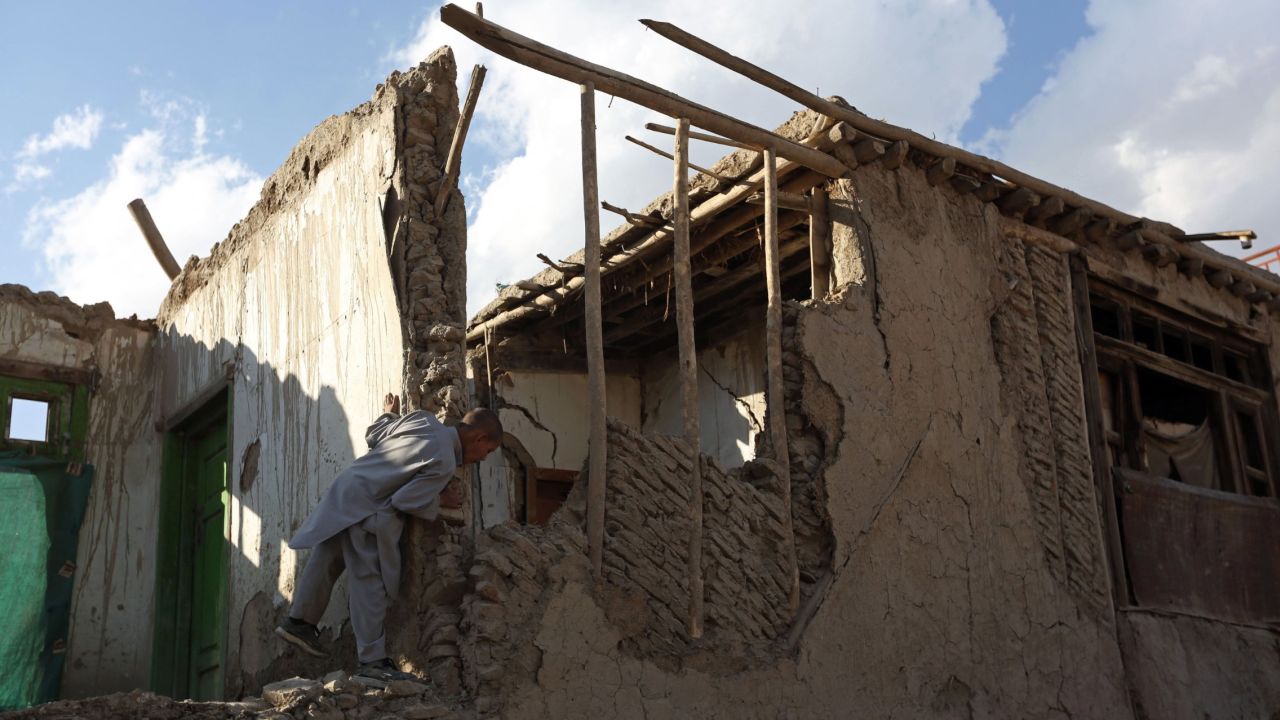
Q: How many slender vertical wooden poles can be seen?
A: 3